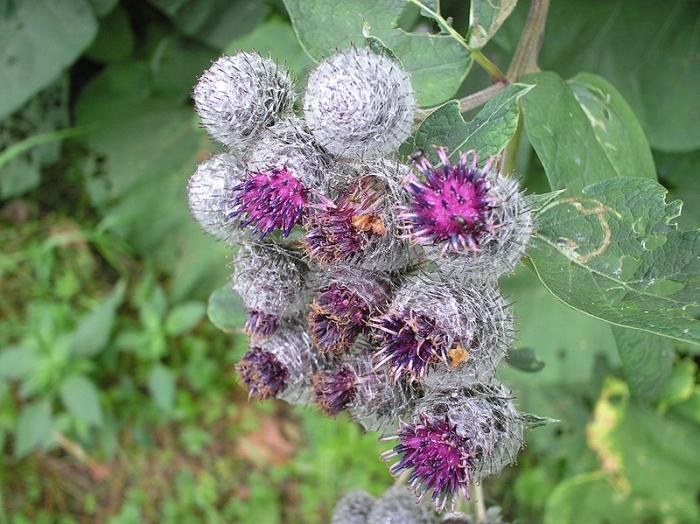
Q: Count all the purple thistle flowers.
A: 9